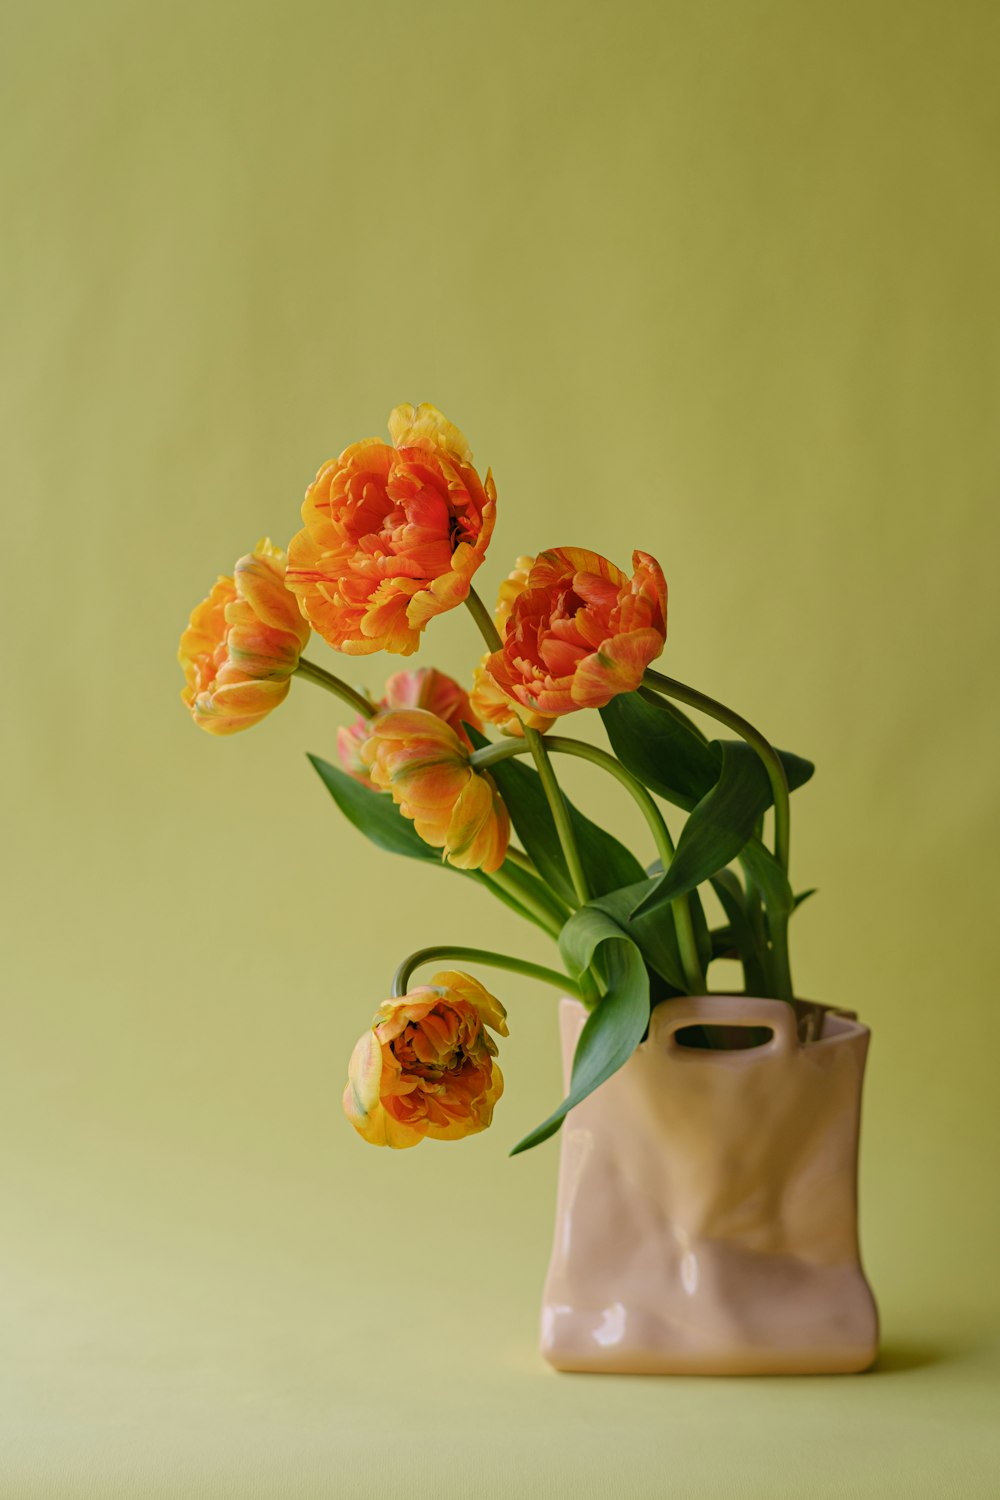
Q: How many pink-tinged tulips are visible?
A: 1